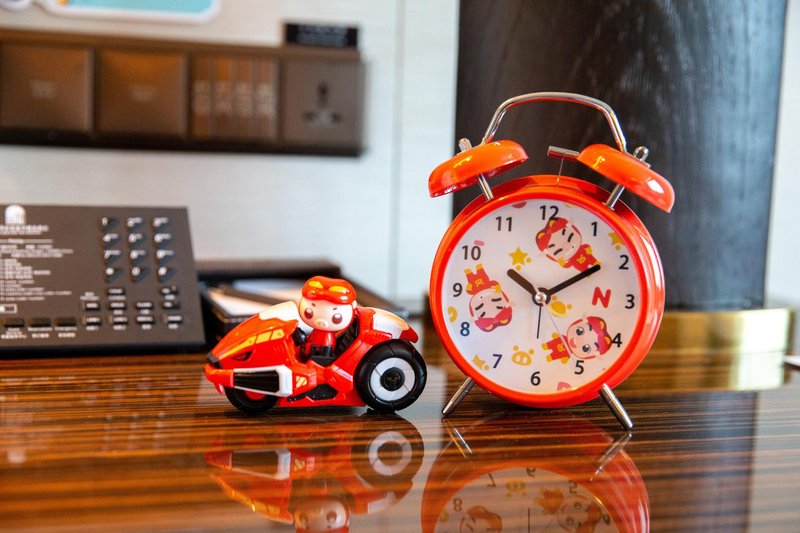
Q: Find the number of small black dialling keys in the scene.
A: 12